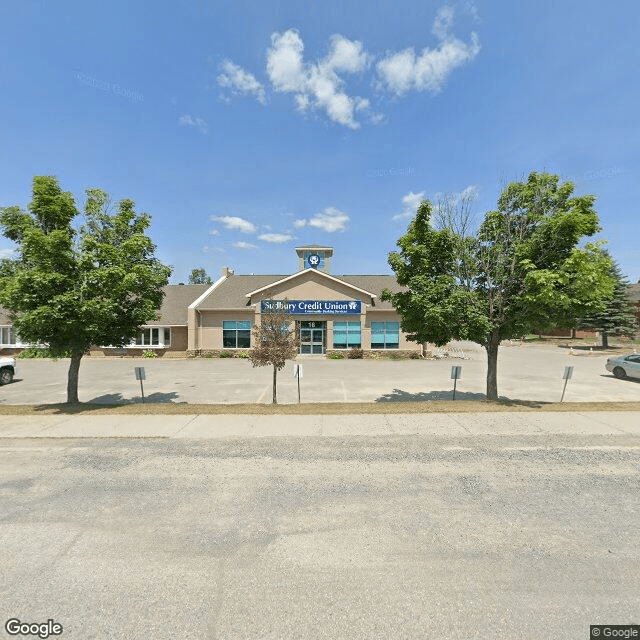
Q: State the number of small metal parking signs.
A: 4